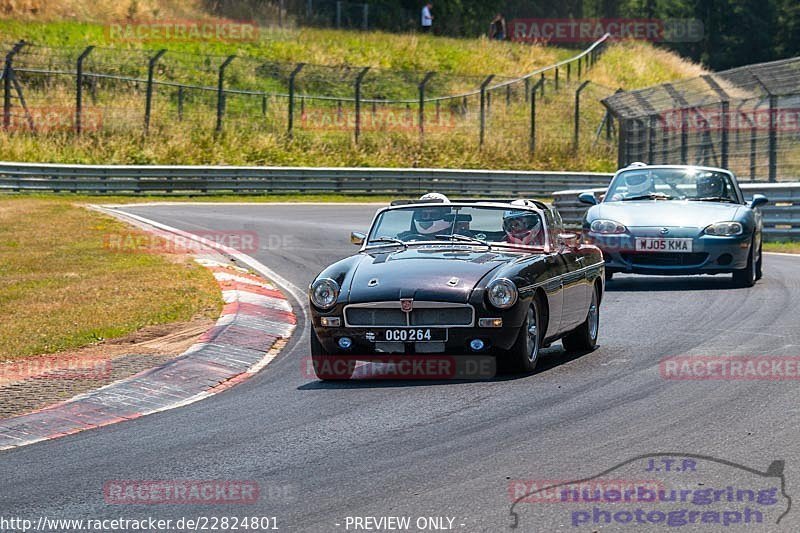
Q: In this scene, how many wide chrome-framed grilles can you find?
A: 1